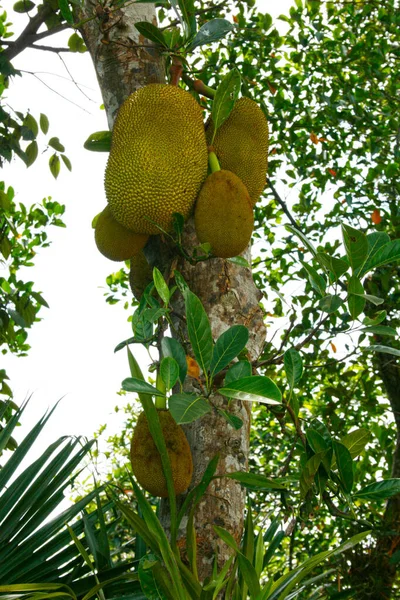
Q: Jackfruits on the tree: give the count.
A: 6